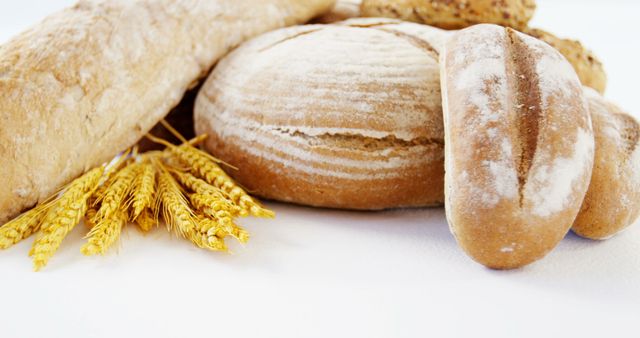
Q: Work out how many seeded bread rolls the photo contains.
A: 2